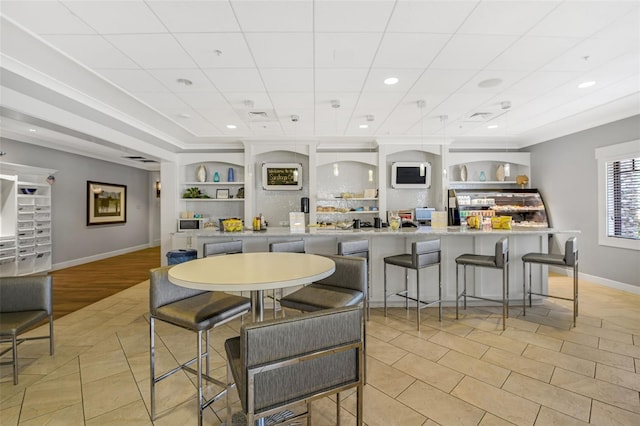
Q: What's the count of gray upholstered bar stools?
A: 10